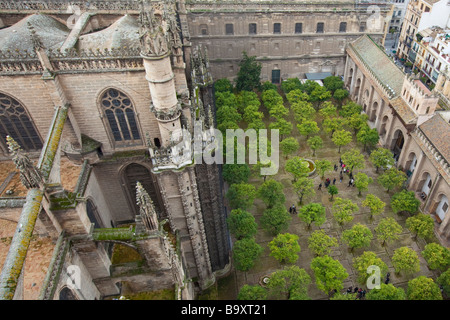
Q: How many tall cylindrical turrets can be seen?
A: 1